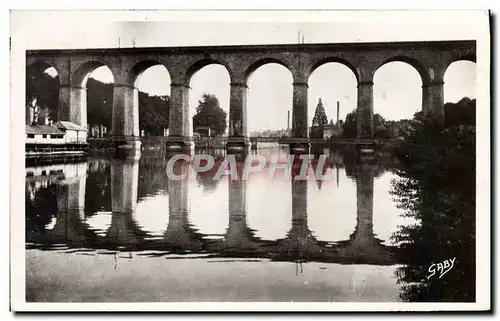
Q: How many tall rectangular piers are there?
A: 7